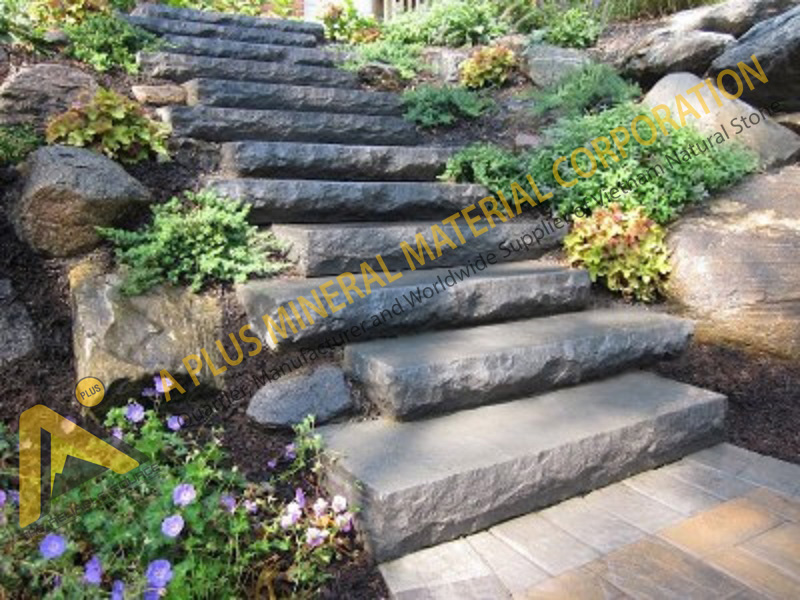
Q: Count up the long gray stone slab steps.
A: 12